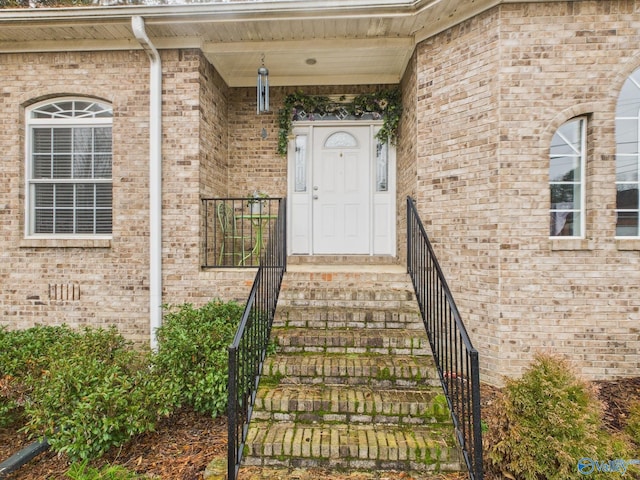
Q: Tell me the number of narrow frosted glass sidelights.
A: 2